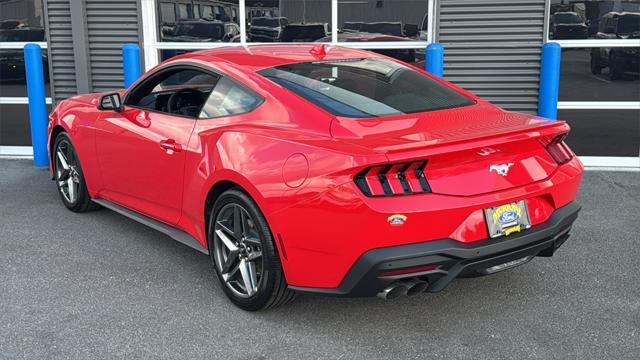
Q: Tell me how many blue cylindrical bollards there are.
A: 4